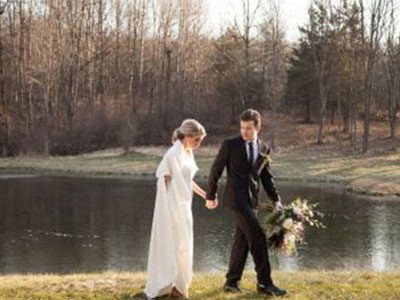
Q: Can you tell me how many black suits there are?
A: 1